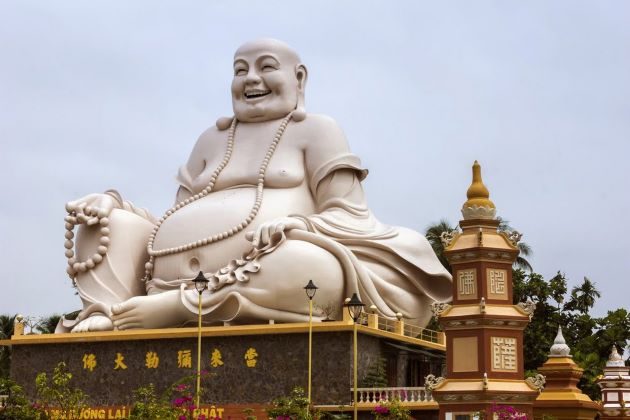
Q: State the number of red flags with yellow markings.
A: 0